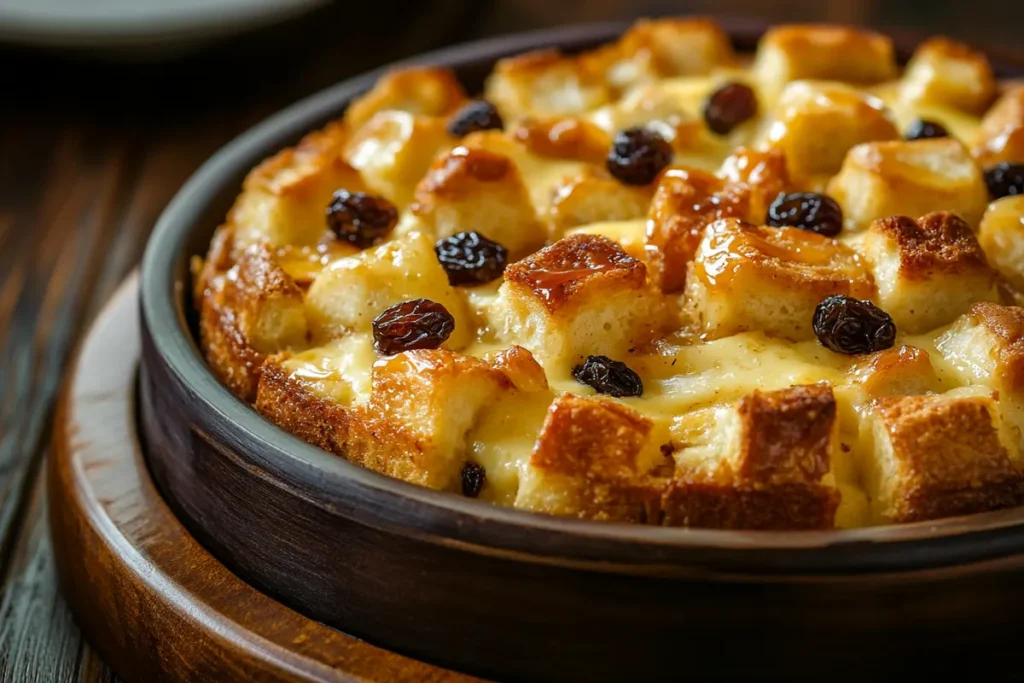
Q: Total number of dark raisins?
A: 12